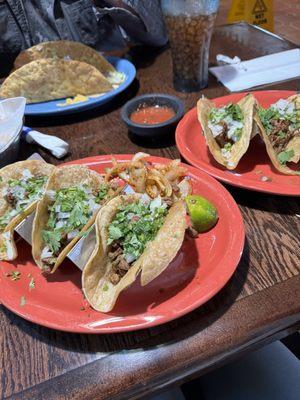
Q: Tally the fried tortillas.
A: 2